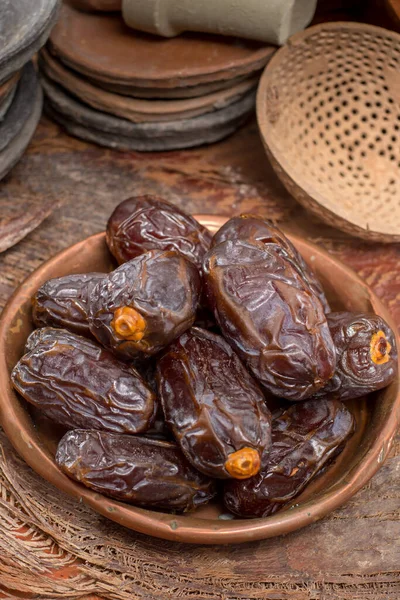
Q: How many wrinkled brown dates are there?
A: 10